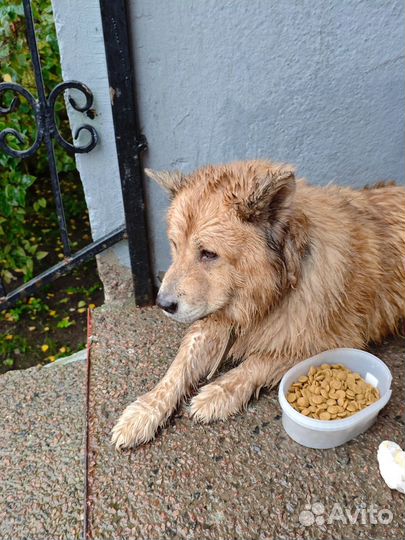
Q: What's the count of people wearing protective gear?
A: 0